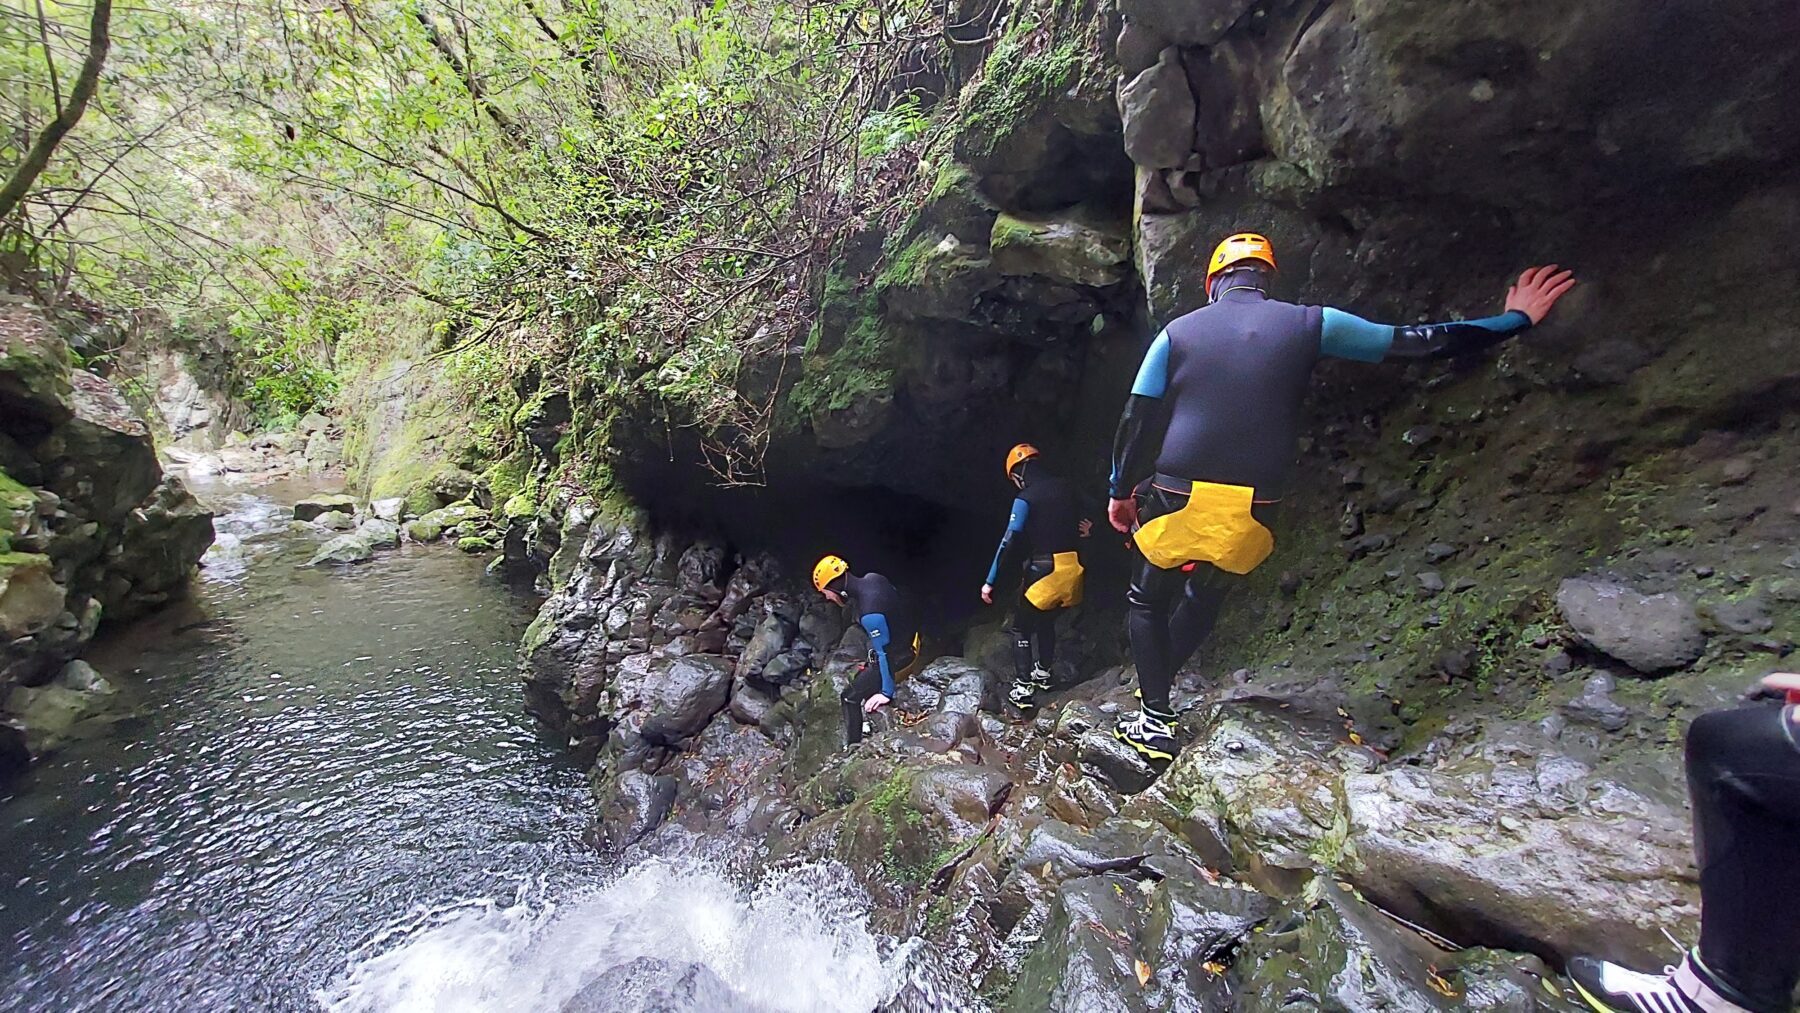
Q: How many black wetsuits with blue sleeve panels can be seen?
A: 3